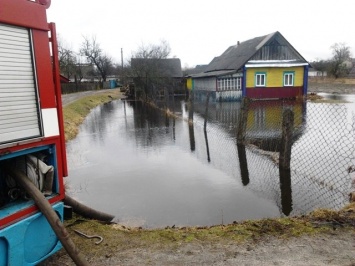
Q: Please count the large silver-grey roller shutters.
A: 1